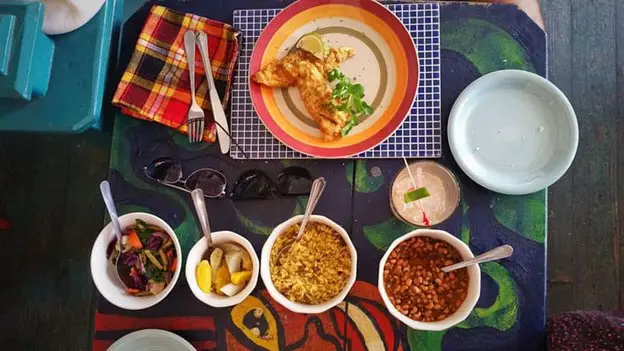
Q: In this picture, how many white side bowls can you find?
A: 4